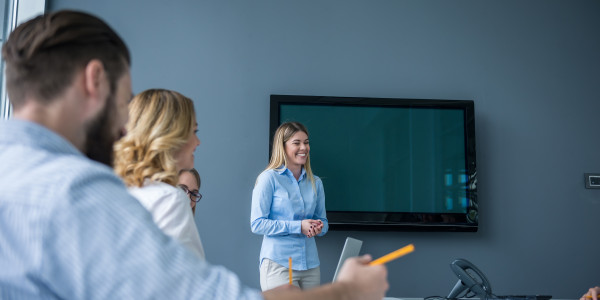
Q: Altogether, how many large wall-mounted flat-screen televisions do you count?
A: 1